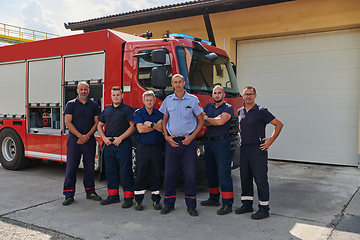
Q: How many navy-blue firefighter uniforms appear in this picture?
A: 5